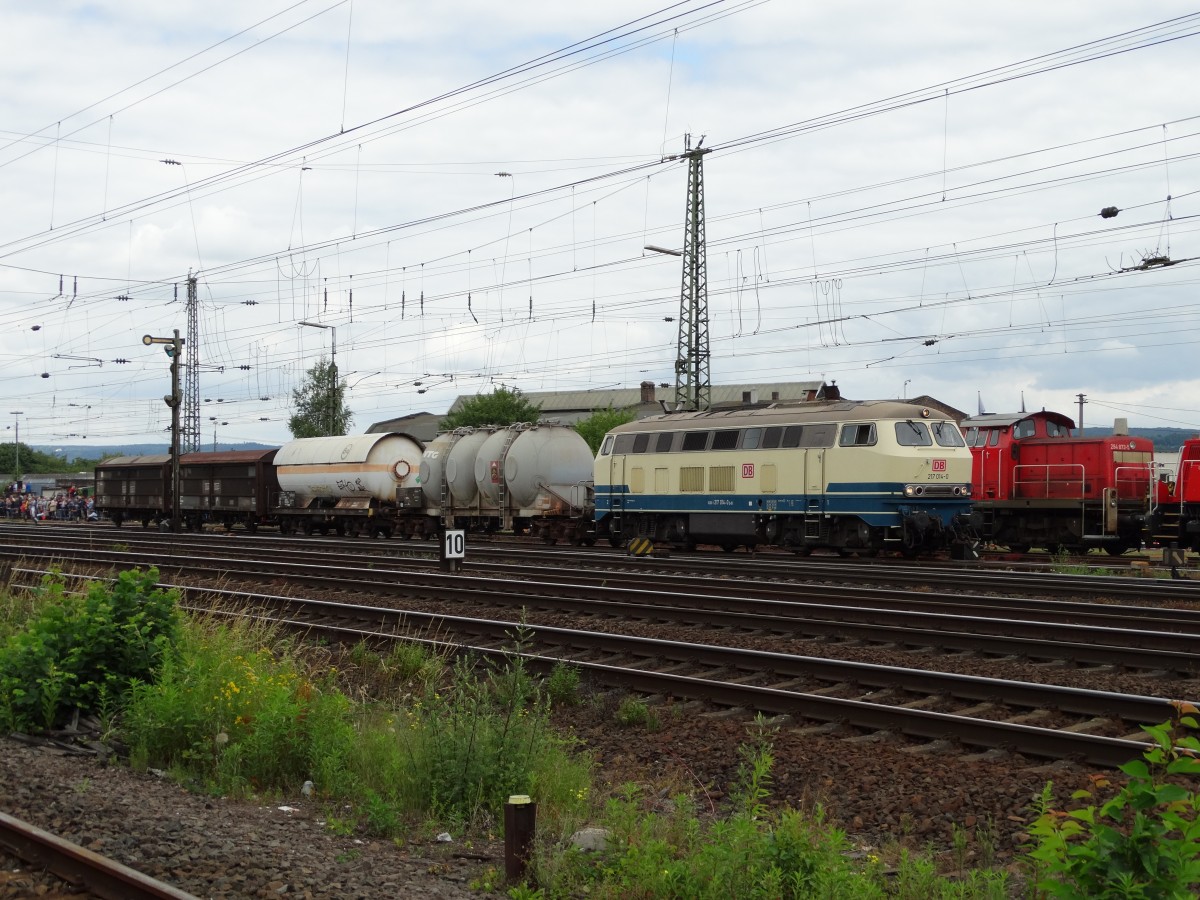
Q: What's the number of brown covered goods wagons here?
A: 2